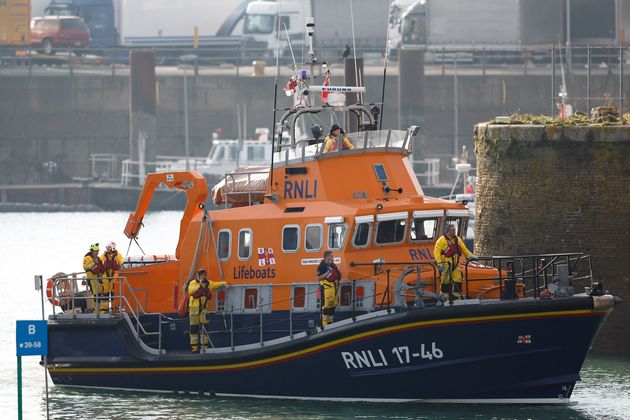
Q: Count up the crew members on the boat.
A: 6